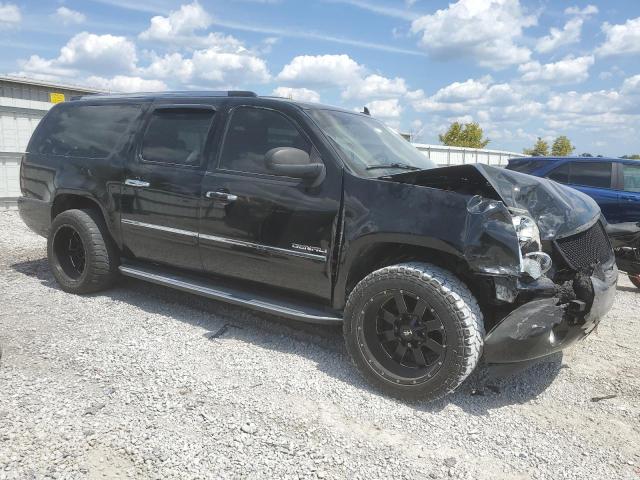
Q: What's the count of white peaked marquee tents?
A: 0